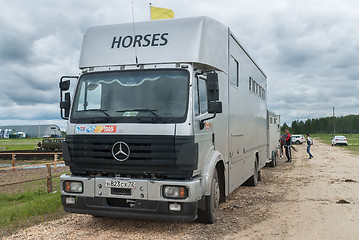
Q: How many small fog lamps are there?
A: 2